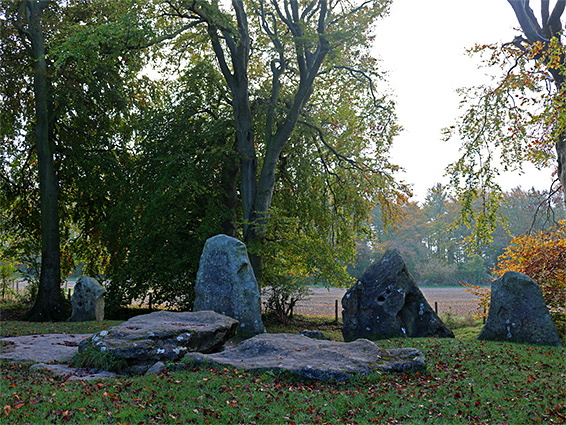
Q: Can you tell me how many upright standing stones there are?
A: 4